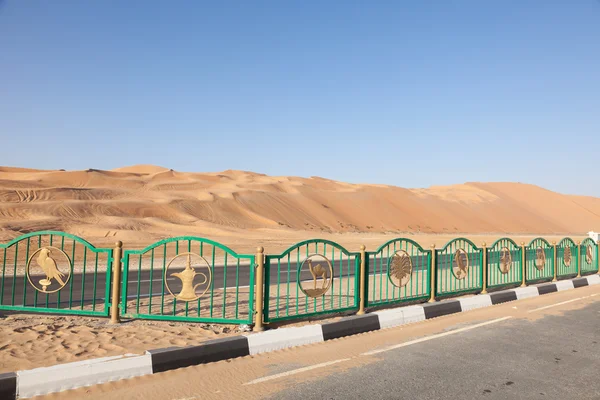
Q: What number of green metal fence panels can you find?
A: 9